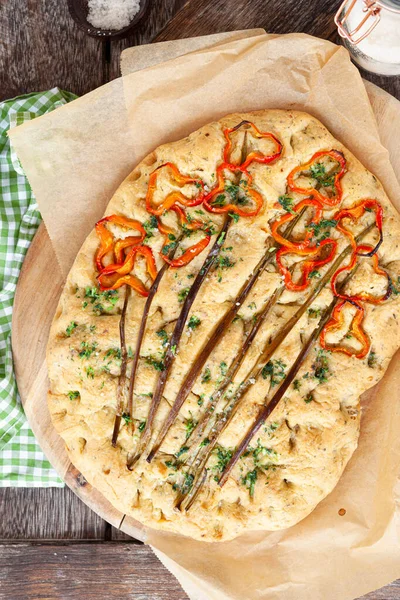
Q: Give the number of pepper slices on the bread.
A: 12